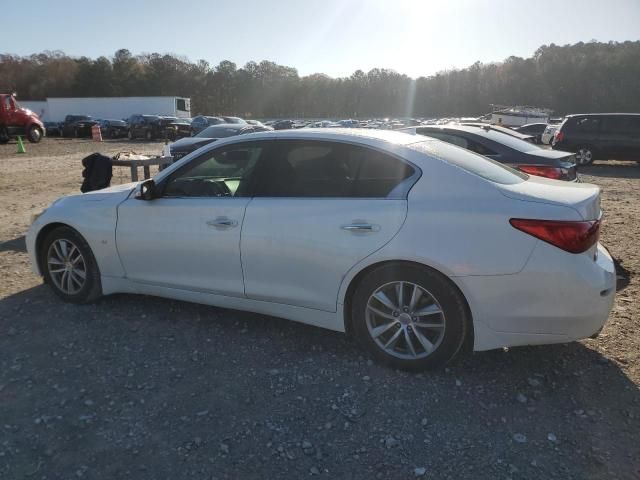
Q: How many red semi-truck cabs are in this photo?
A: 1